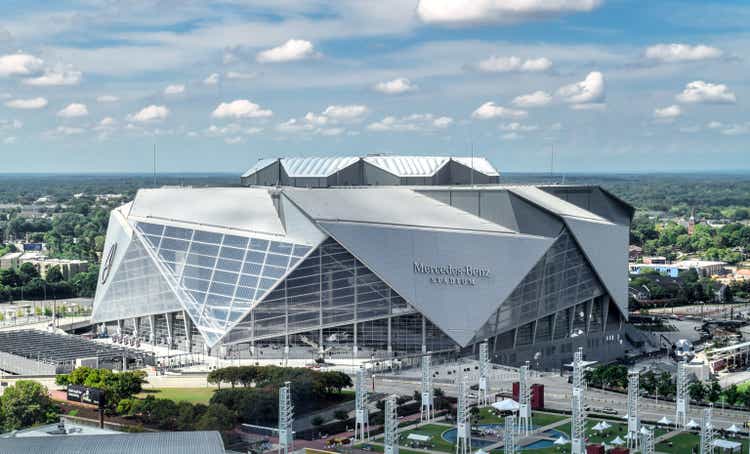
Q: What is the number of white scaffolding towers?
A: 13